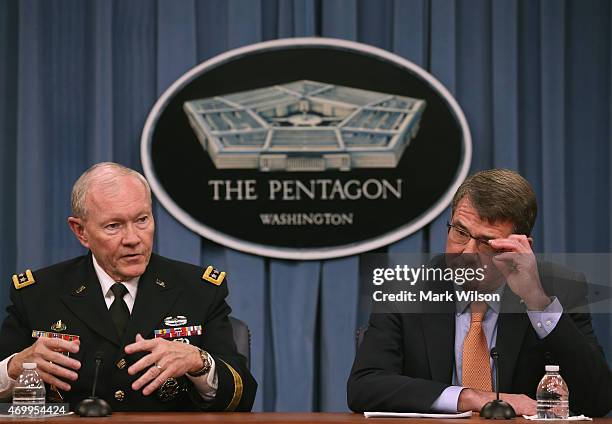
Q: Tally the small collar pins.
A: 2